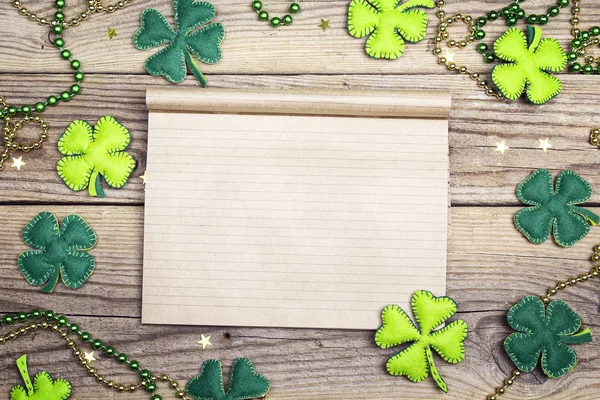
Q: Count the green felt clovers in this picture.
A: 10